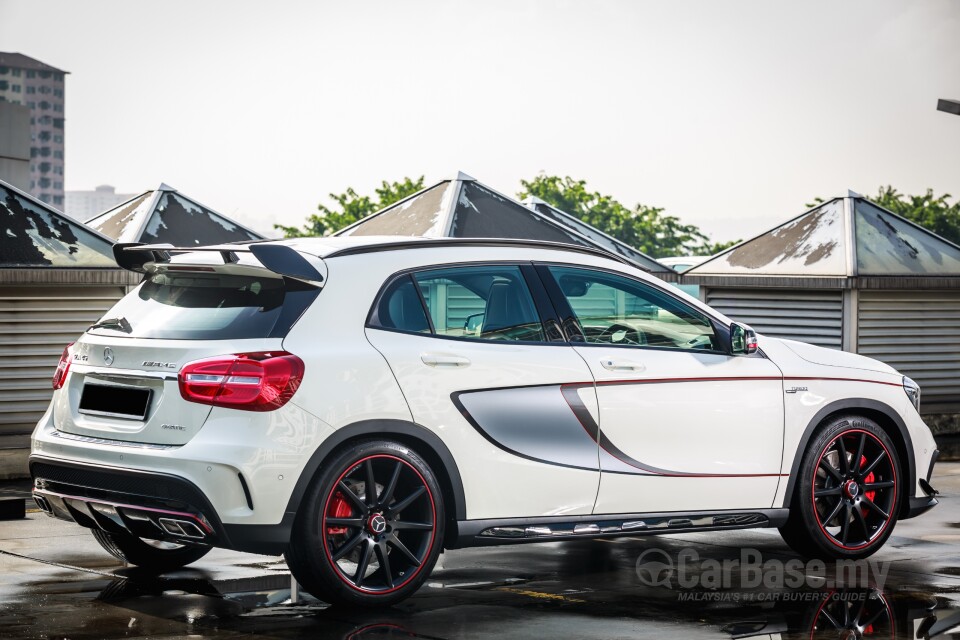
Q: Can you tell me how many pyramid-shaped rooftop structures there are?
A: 5